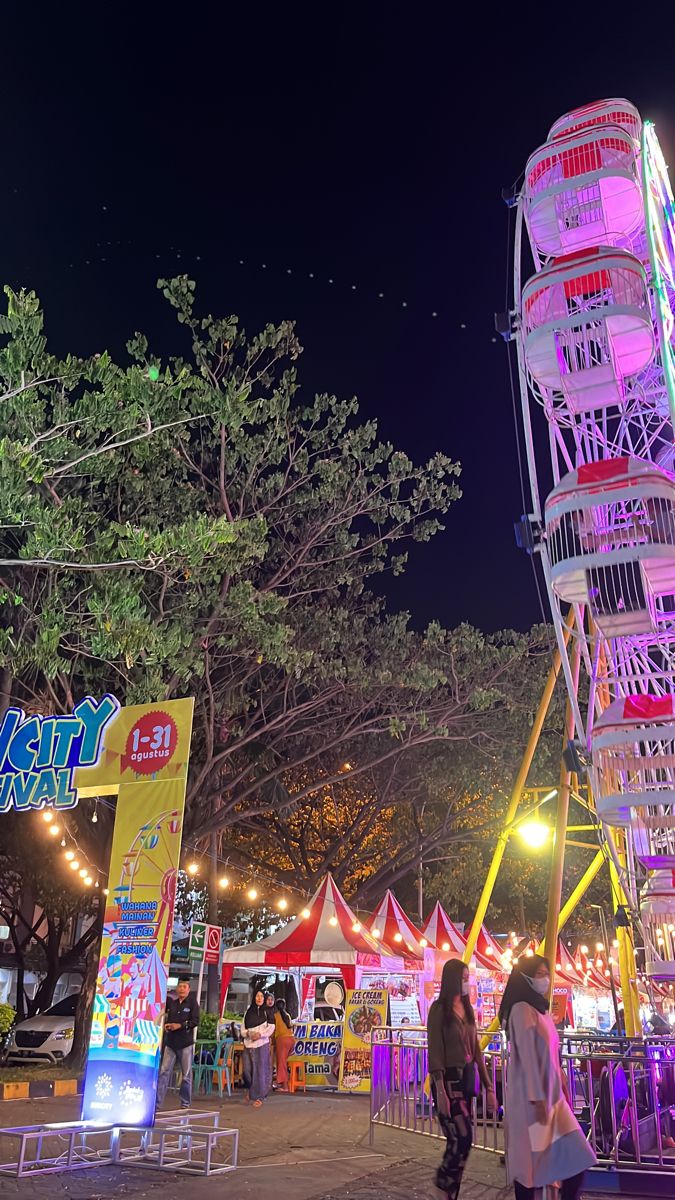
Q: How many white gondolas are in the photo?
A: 6